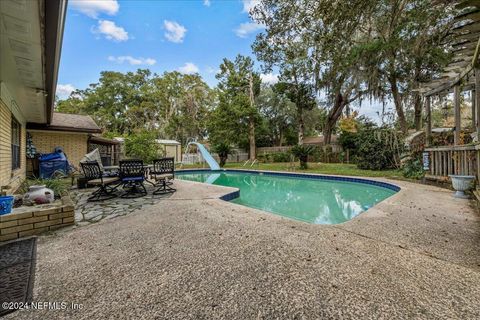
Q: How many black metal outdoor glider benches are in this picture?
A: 0